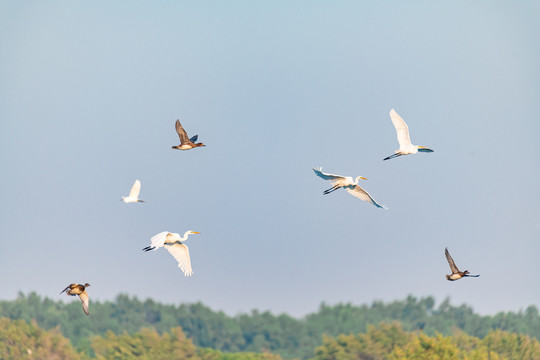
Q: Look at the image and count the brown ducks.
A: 3